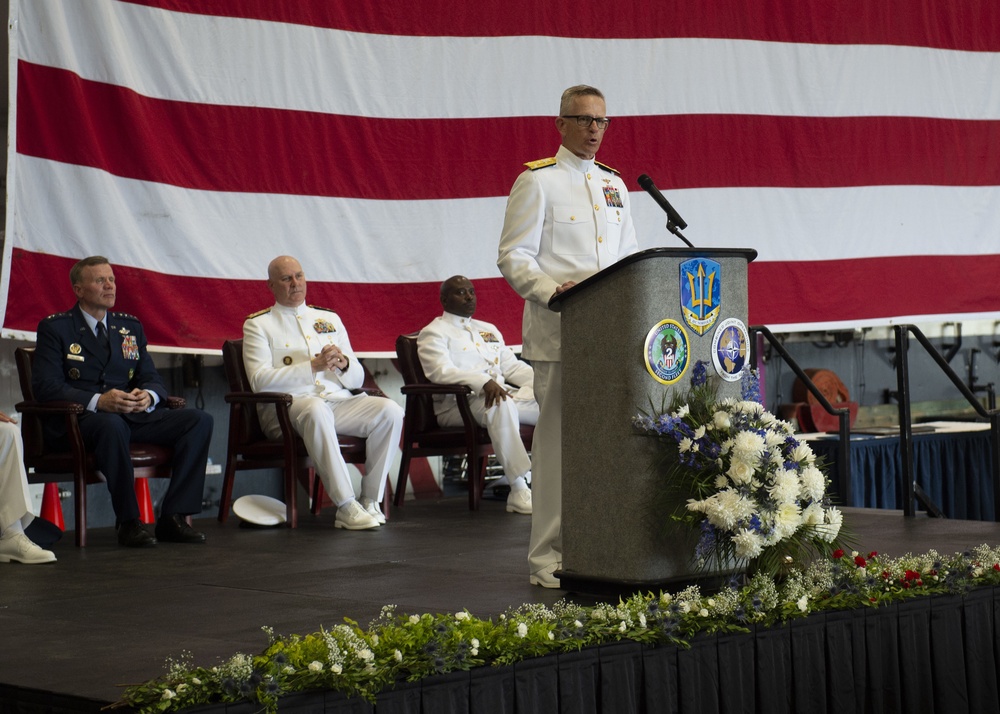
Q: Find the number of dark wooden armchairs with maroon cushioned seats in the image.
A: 3